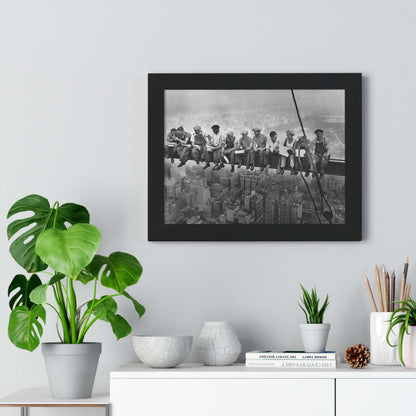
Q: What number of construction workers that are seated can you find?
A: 11